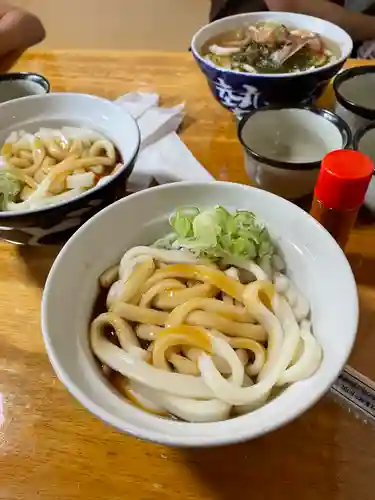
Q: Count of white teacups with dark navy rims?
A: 4